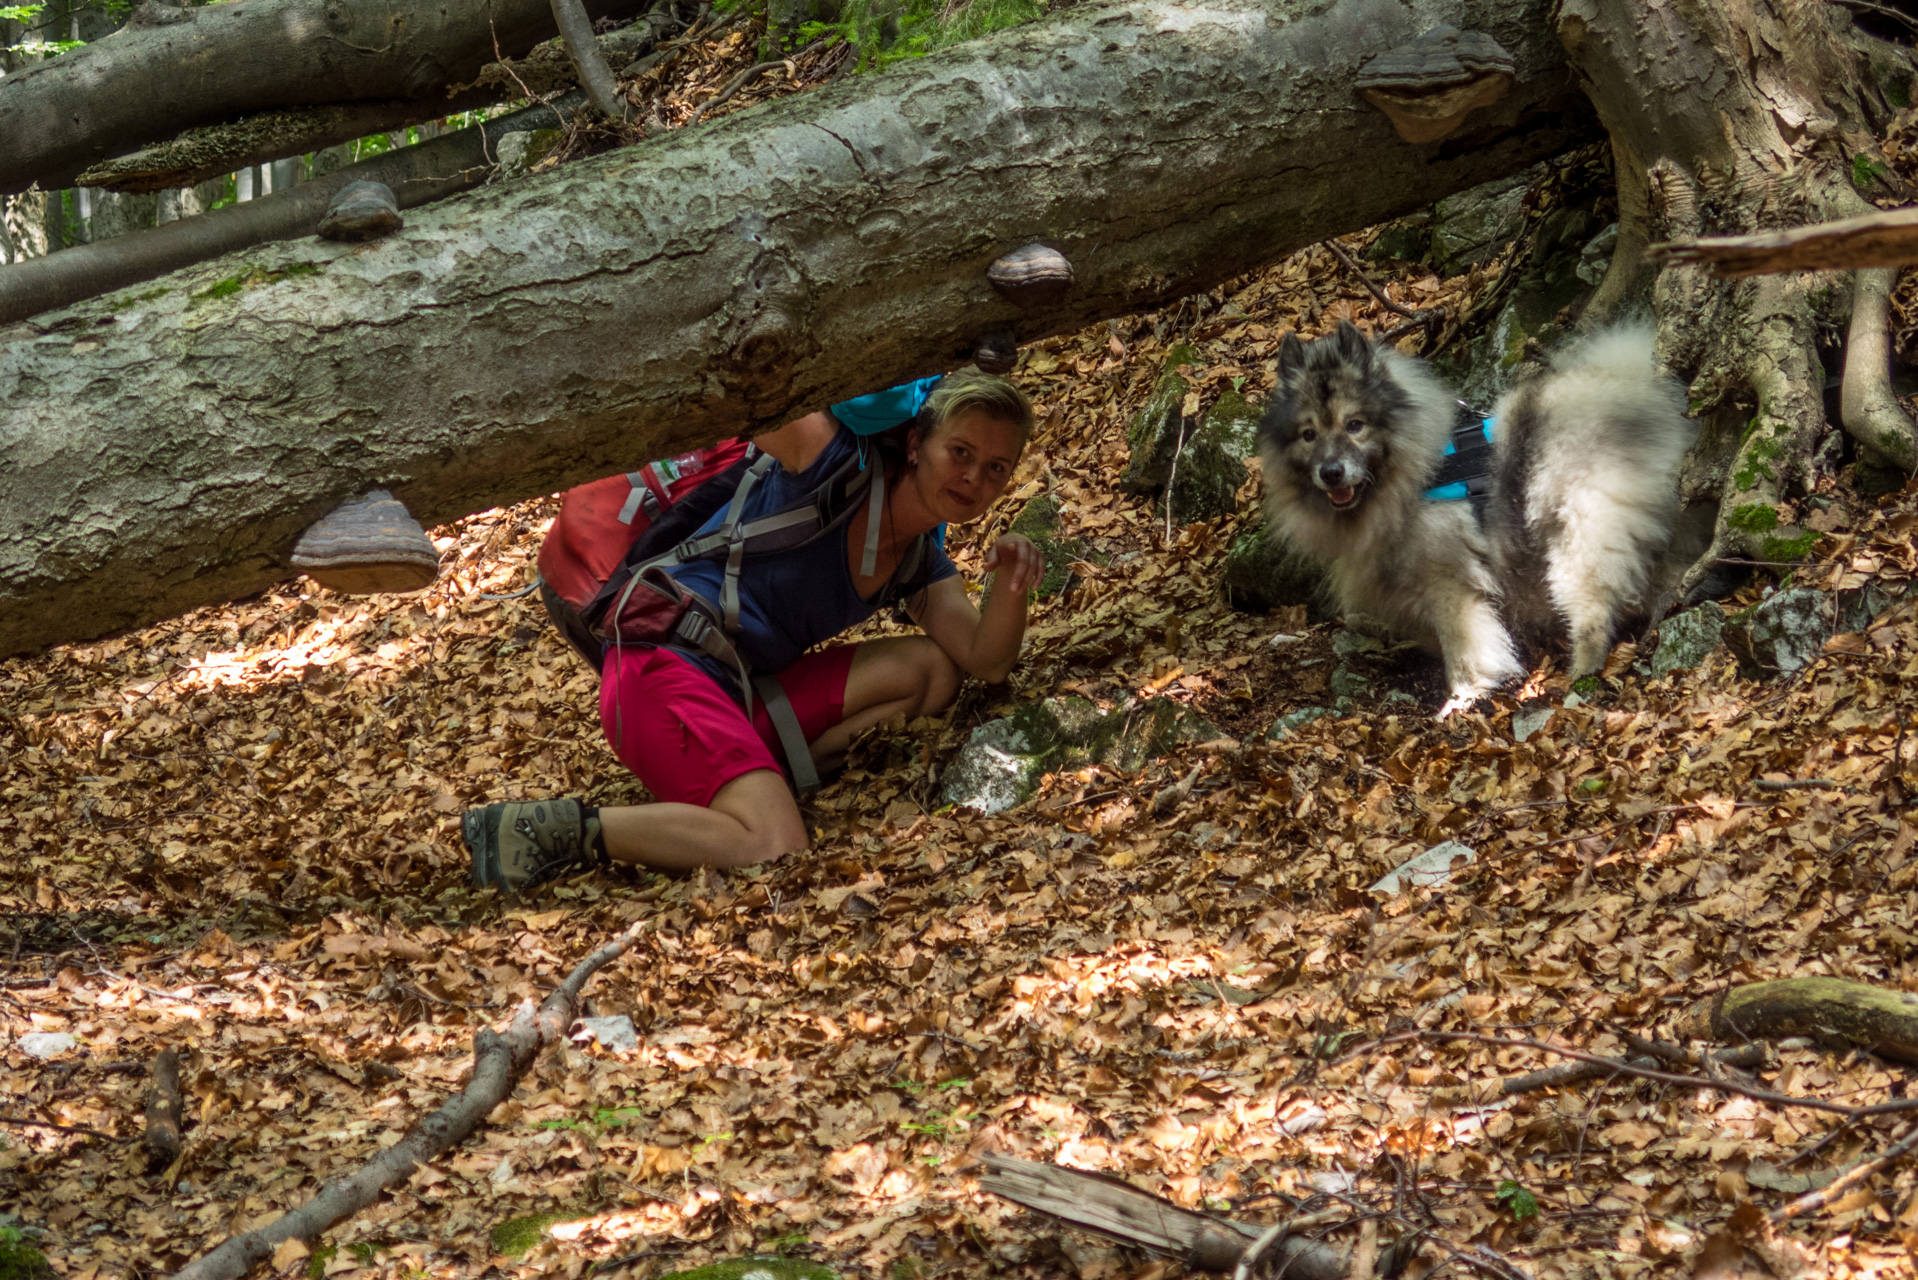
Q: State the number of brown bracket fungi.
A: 5